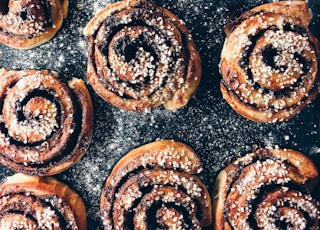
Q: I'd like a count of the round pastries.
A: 7